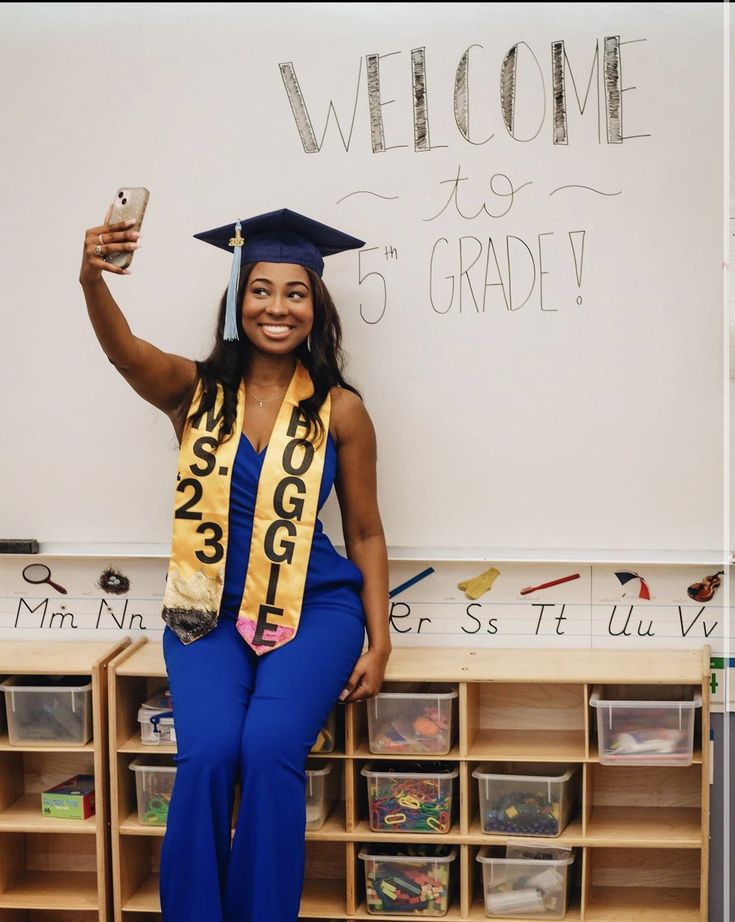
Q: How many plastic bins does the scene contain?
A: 11